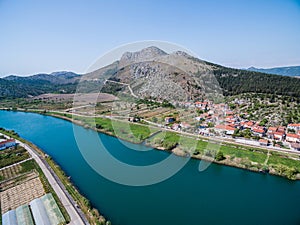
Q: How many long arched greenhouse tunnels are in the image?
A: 4